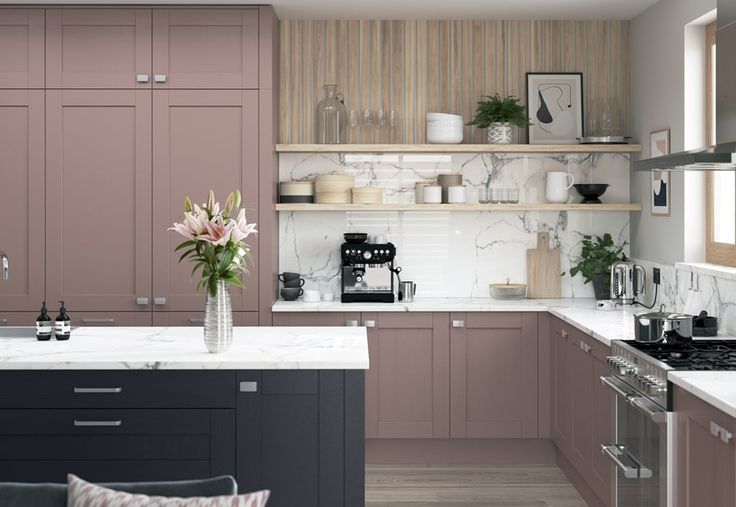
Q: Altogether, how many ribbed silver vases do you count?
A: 1